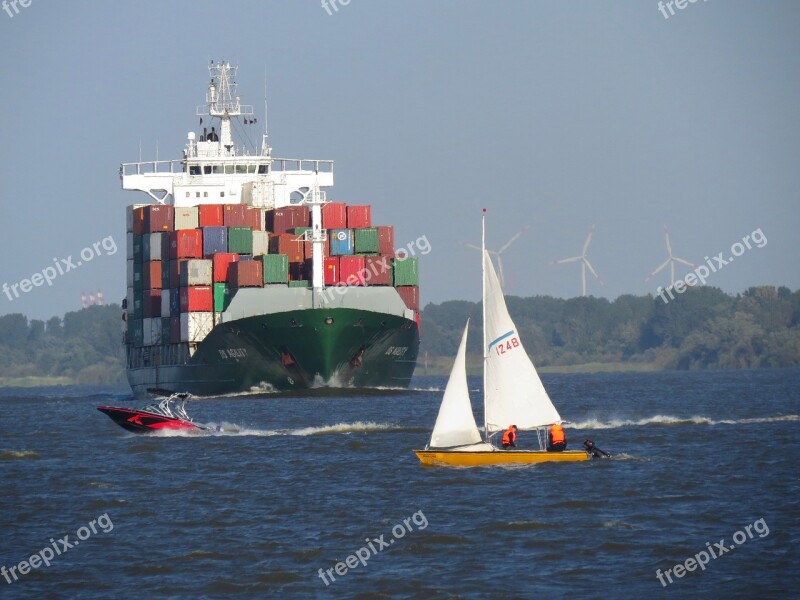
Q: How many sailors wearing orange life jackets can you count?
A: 2